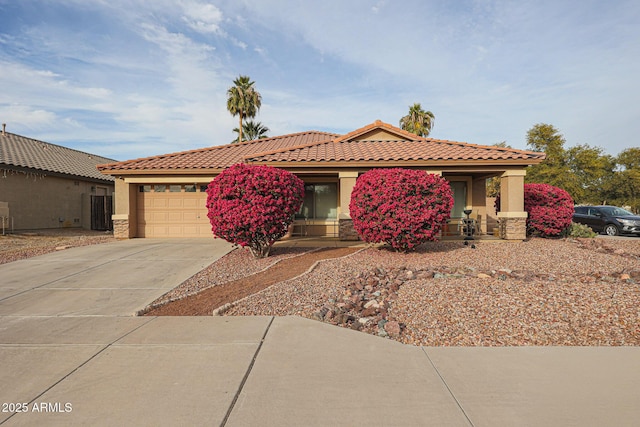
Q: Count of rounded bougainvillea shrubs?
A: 3